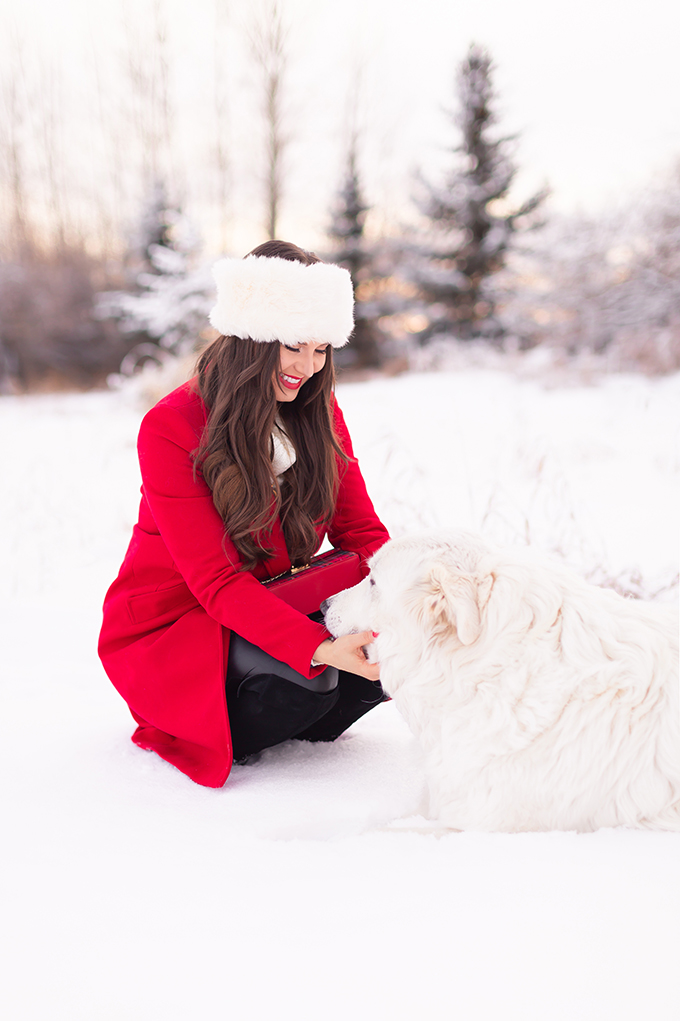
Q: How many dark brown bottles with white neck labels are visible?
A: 0